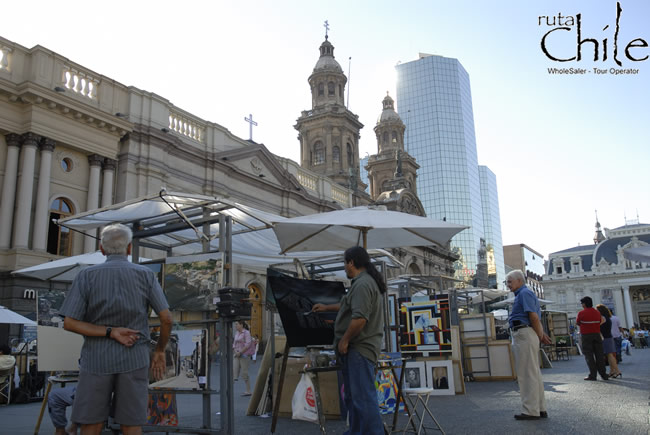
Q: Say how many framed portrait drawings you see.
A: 2